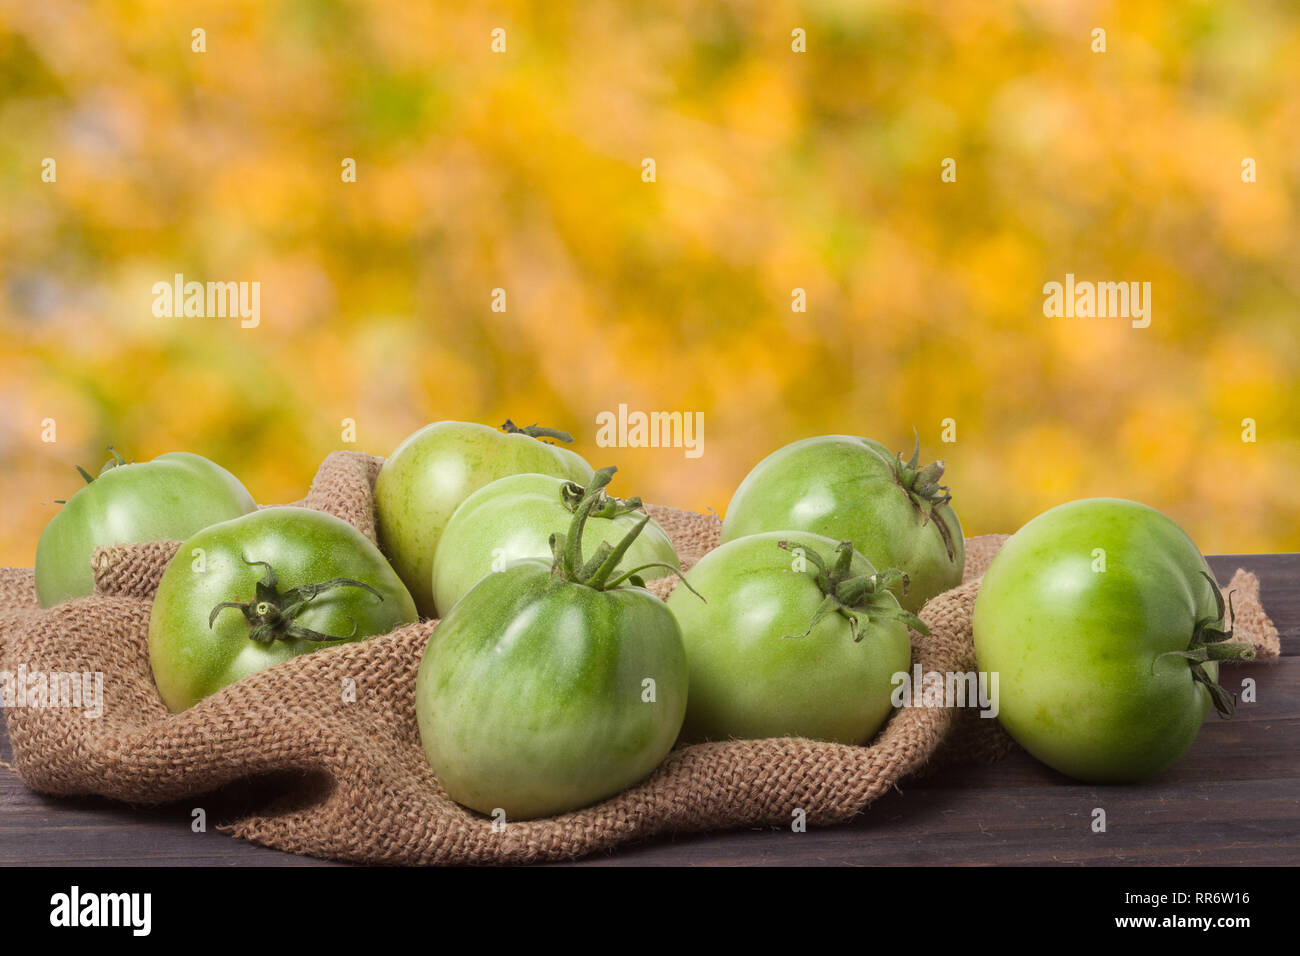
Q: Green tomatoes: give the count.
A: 8